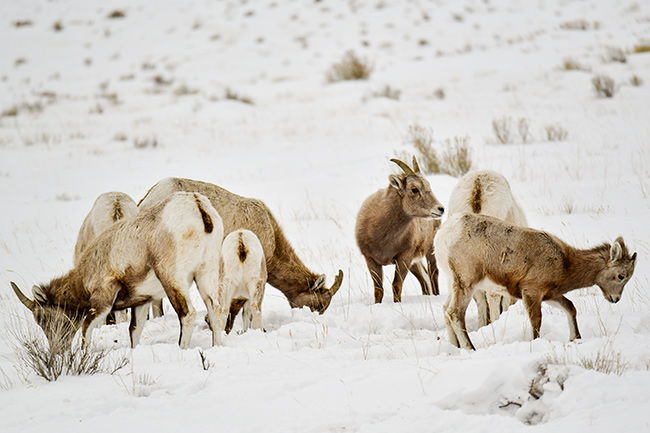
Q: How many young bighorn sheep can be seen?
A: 2